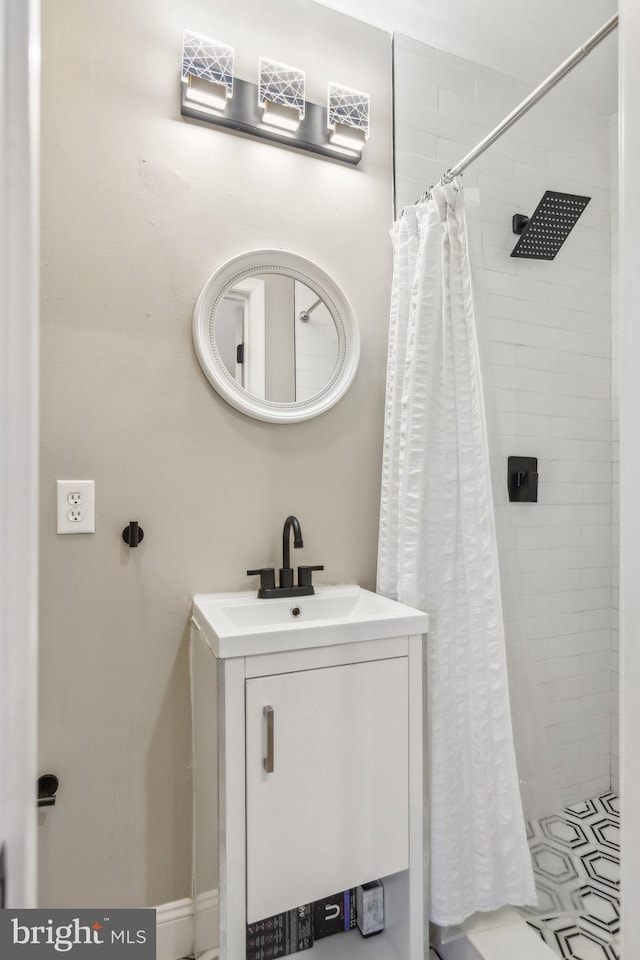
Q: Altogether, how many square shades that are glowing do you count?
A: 3